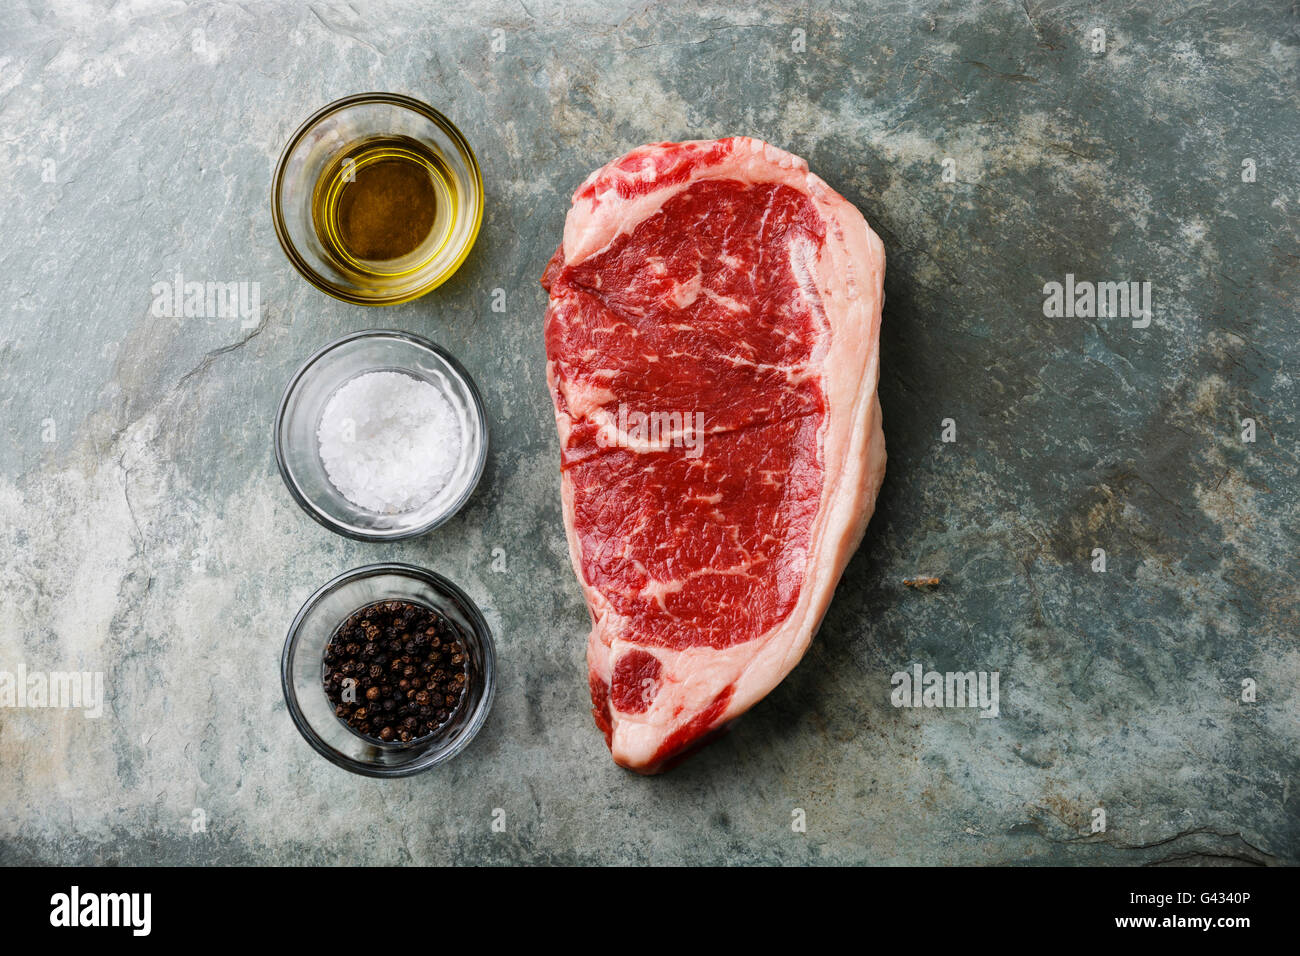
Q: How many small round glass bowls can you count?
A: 3